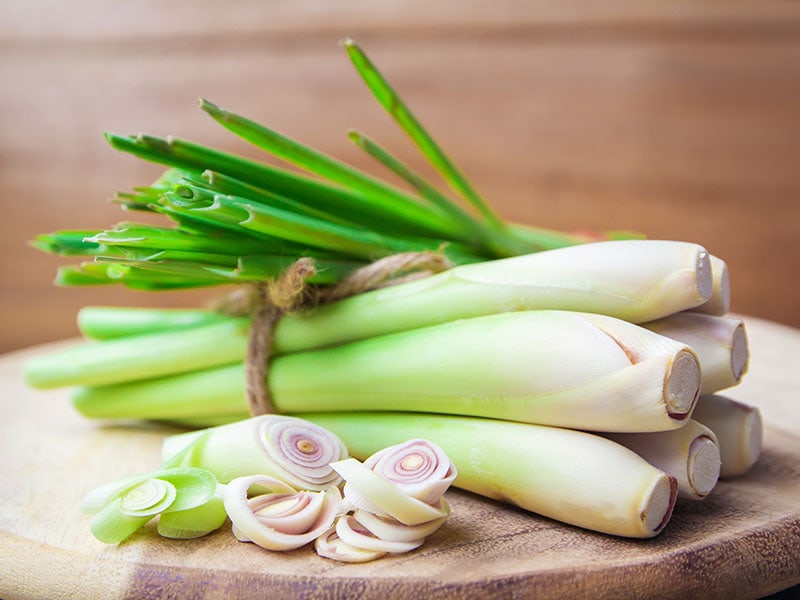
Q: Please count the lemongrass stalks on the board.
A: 7